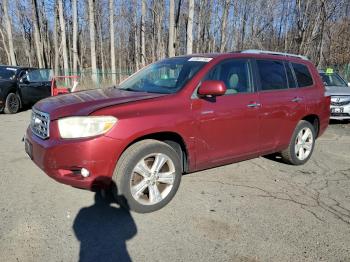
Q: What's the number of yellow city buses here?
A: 0